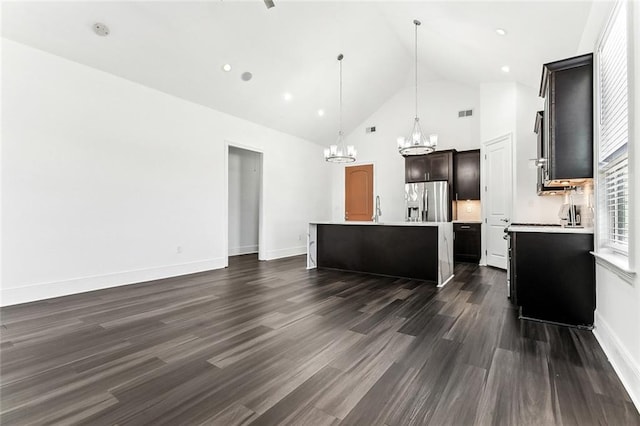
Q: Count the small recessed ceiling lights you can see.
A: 5